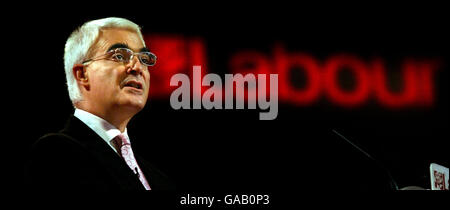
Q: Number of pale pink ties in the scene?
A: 1